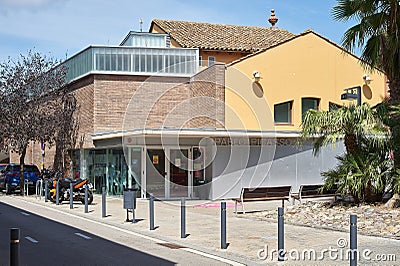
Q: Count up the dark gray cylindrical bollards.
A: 11